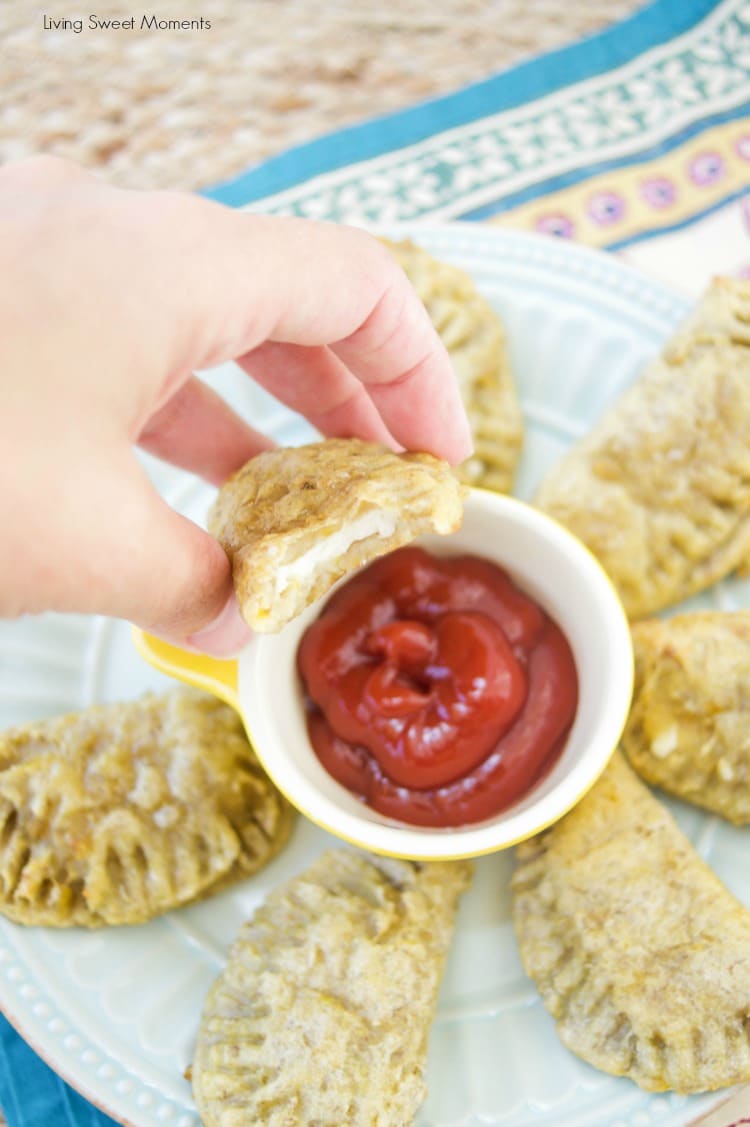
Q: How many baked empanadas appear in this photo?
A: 7